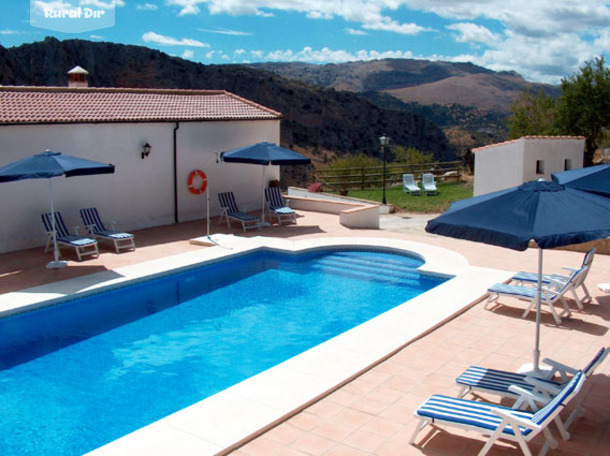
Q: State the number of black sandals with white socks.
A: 0